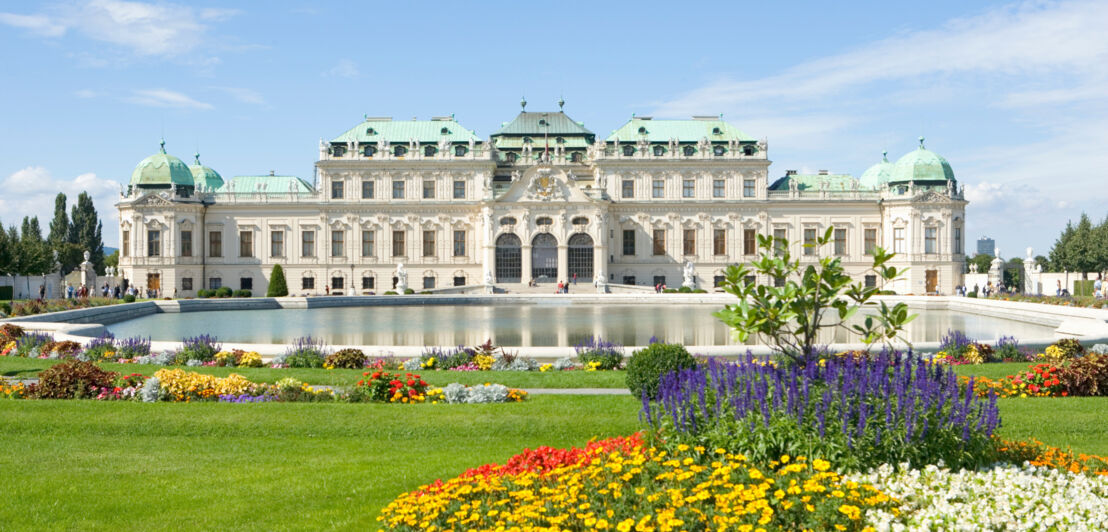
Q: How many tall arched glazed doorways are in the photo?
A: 3